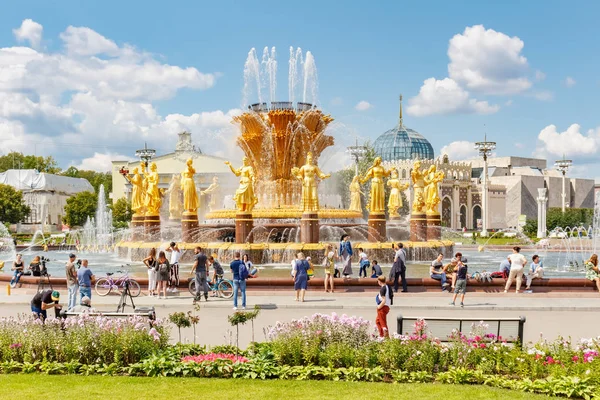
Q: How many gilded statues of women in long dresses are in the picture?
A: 12